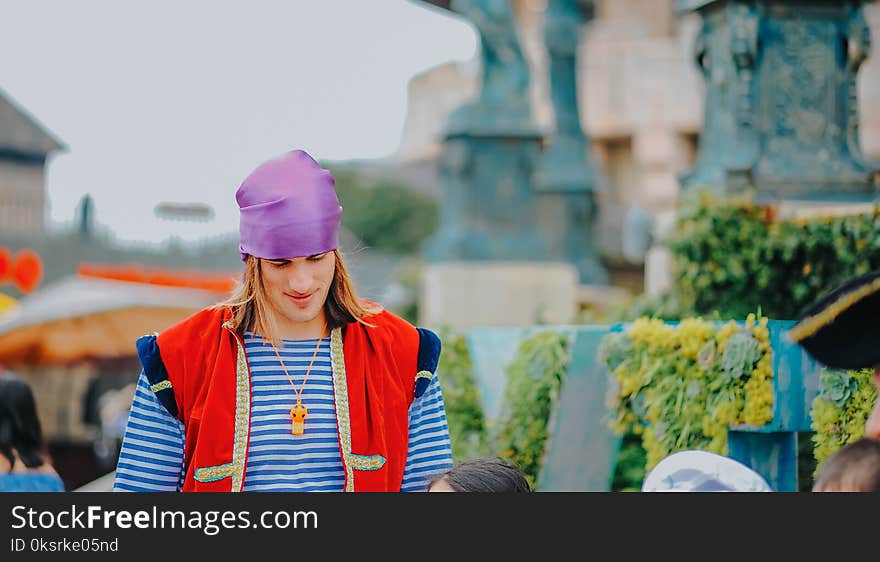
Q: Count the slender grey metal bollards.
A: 0